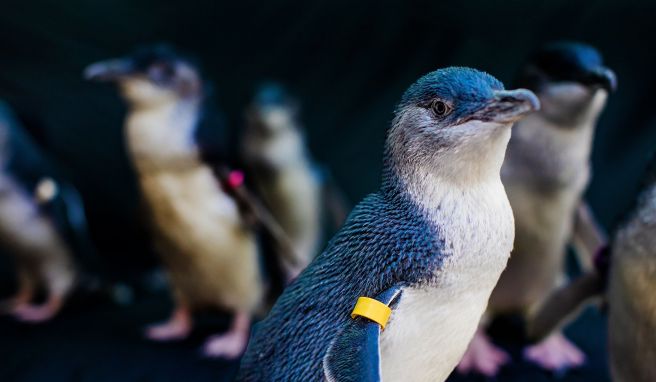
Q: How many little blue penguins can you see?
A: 6